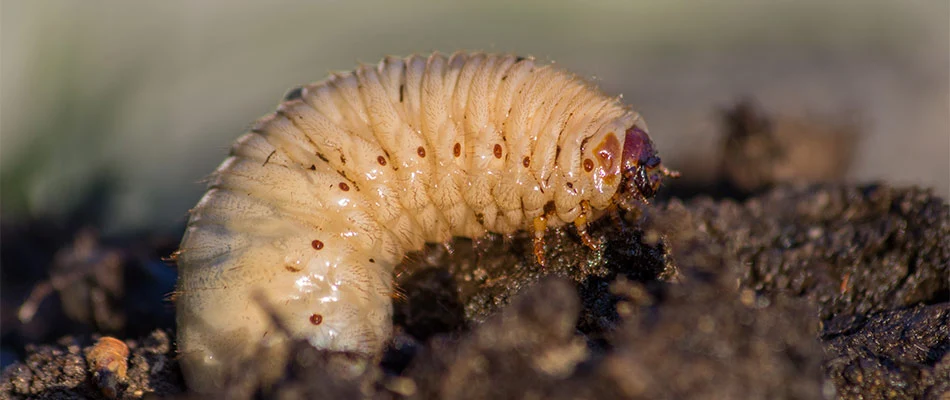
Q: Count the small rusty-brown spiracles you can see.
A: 9